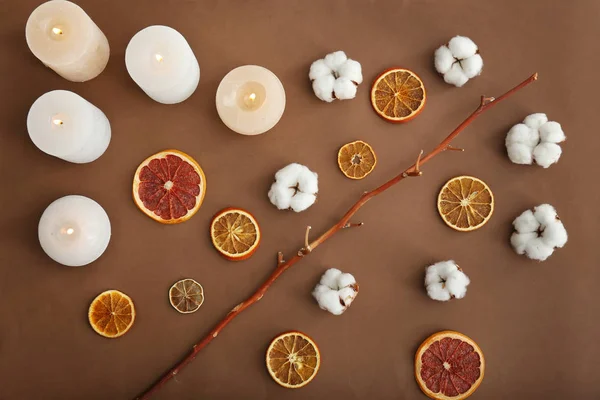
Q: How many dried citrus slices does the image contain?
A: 9